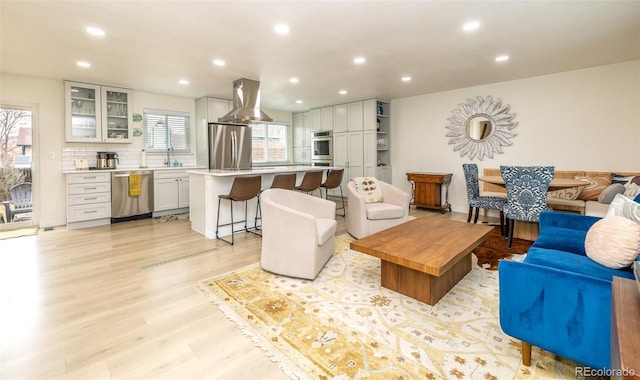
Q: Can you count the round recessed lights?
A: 12